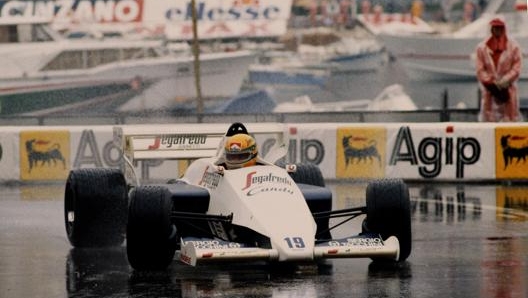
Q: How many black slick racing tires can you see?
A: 4